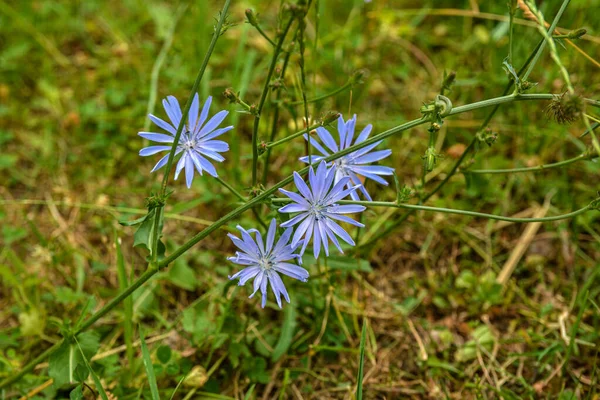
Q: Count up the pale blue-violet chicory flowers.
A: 4